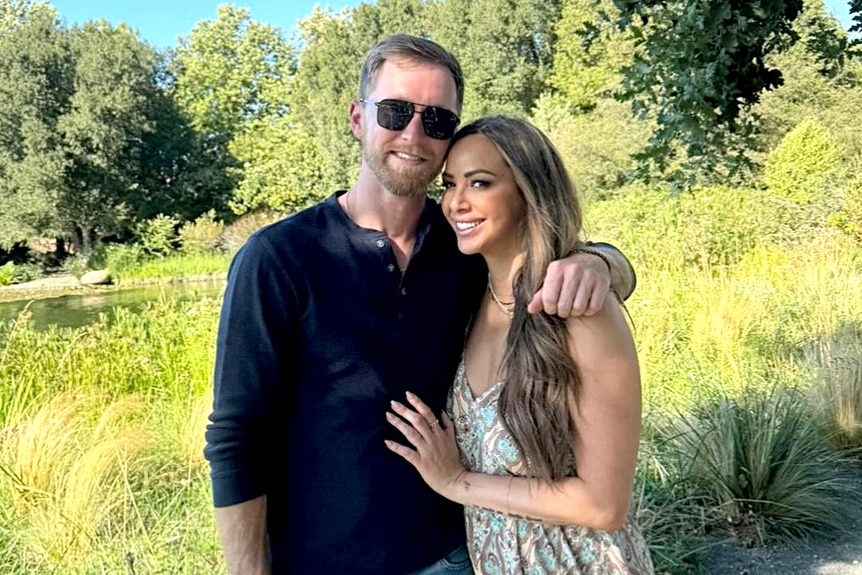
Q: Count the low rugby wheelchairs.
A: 0